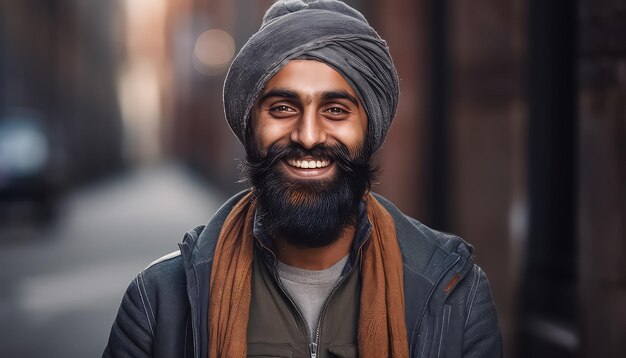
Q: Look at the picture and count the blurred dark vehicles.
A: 1